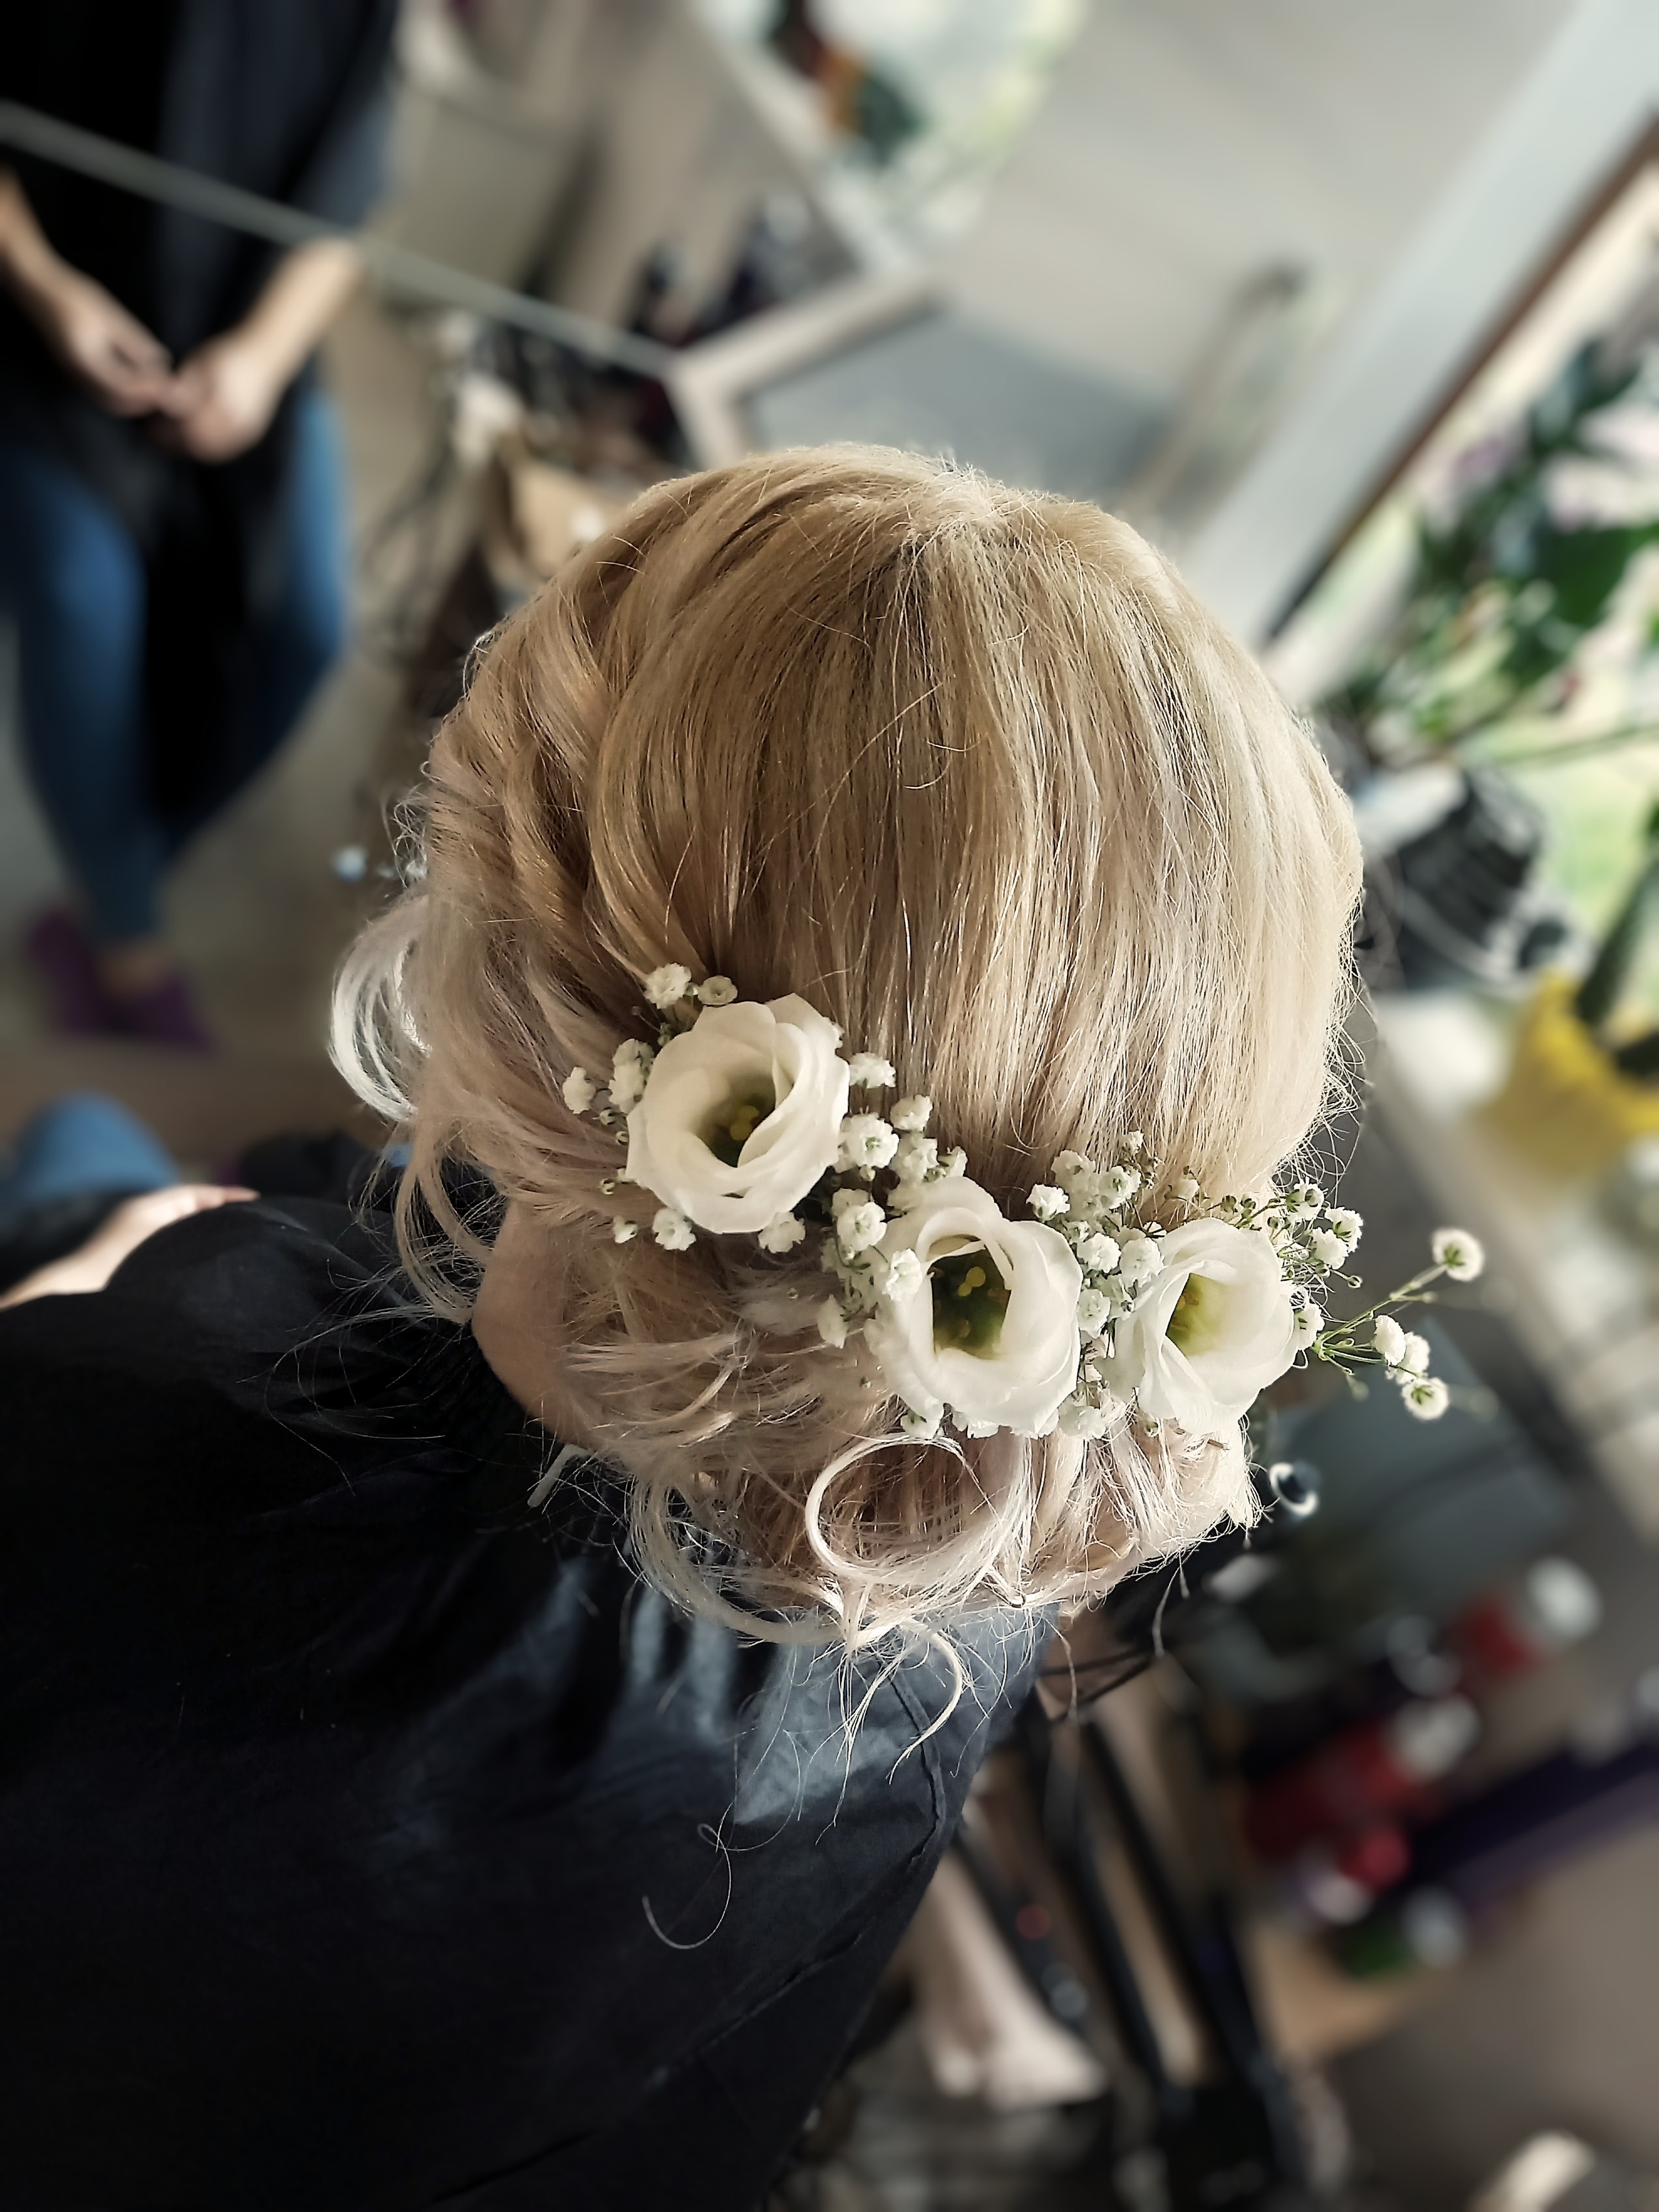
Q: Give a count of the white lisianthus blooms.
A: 3